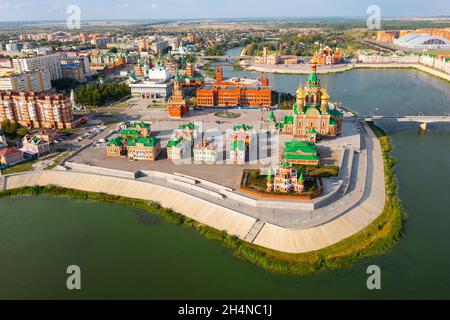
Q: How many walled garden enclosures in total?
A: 1